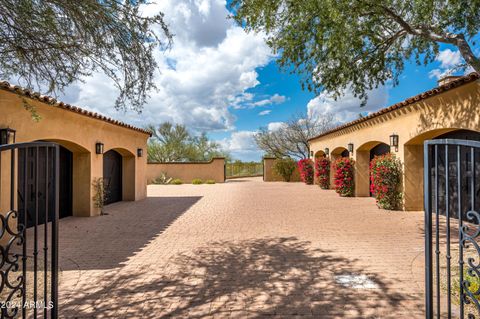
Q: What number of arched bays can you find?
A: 6